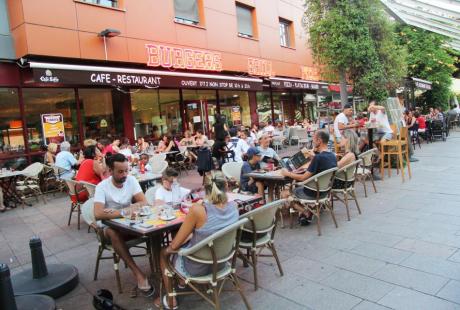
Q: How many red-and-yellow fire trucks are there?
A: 0